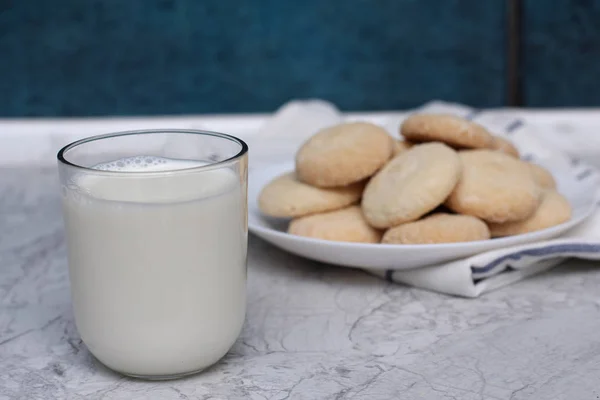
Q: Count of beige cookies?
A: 11